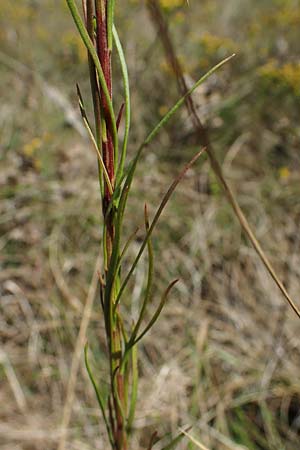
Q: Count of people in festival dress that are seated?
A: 0